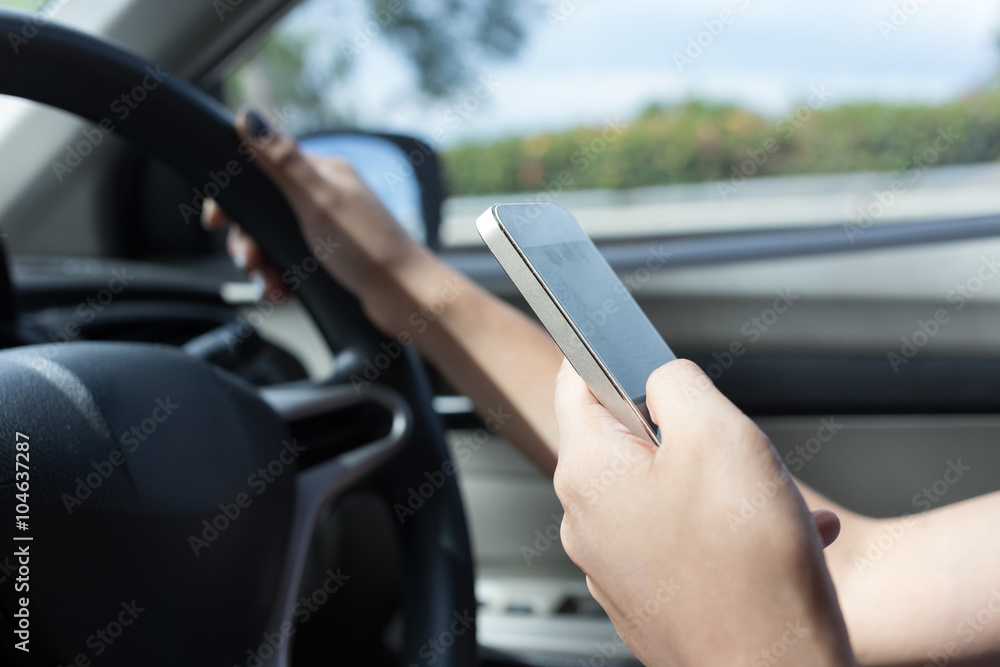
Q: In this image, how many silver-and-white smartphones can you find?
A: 1